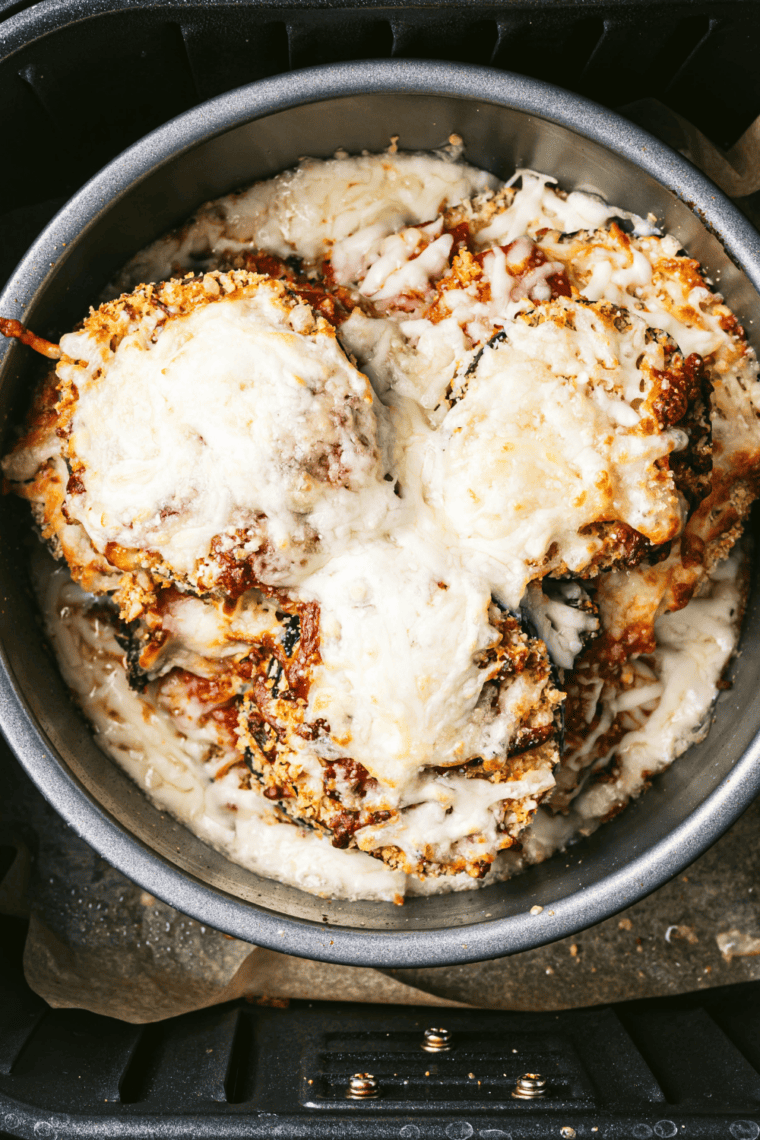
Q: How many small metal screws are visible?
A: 3